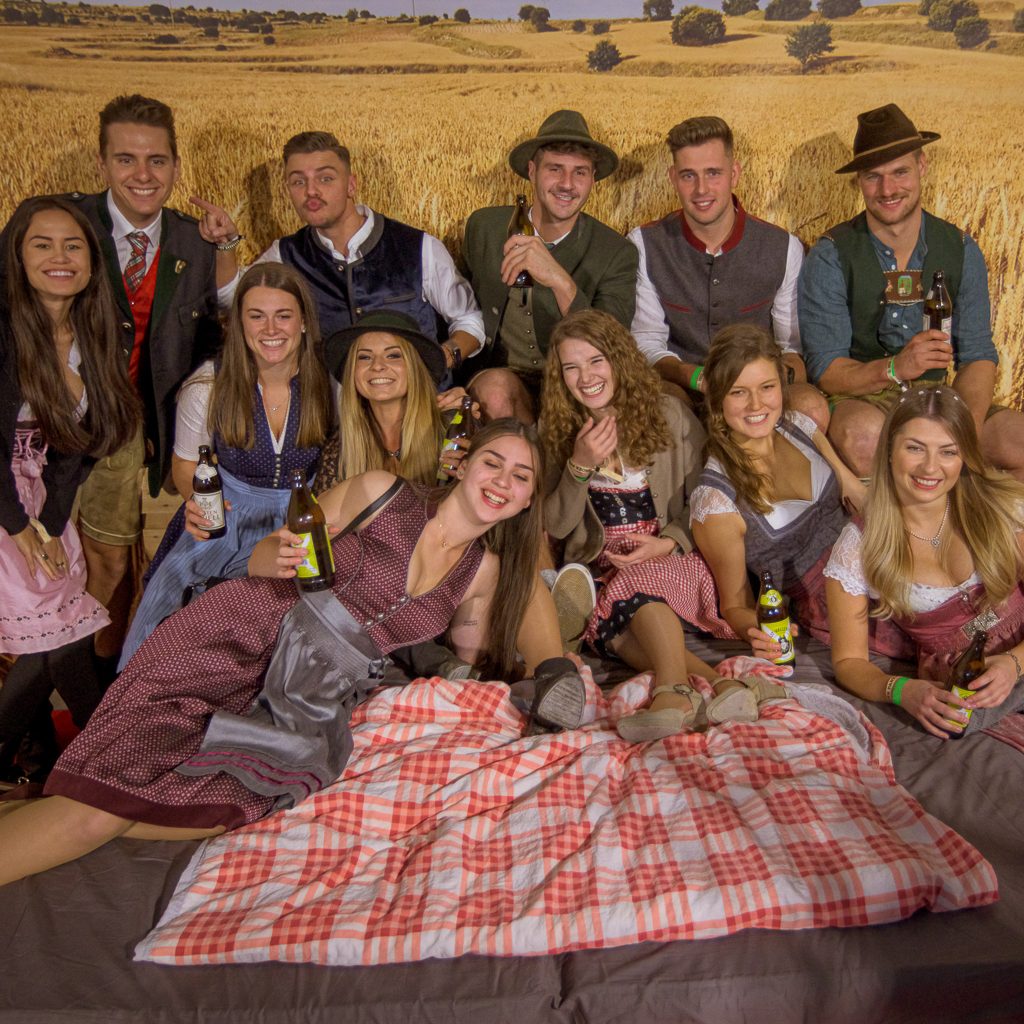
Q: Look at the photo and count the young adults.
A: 12